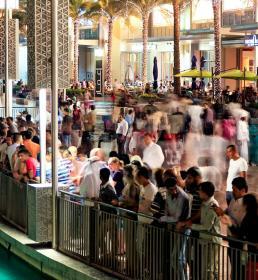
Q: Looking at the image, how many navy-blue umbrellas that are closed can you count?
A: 3